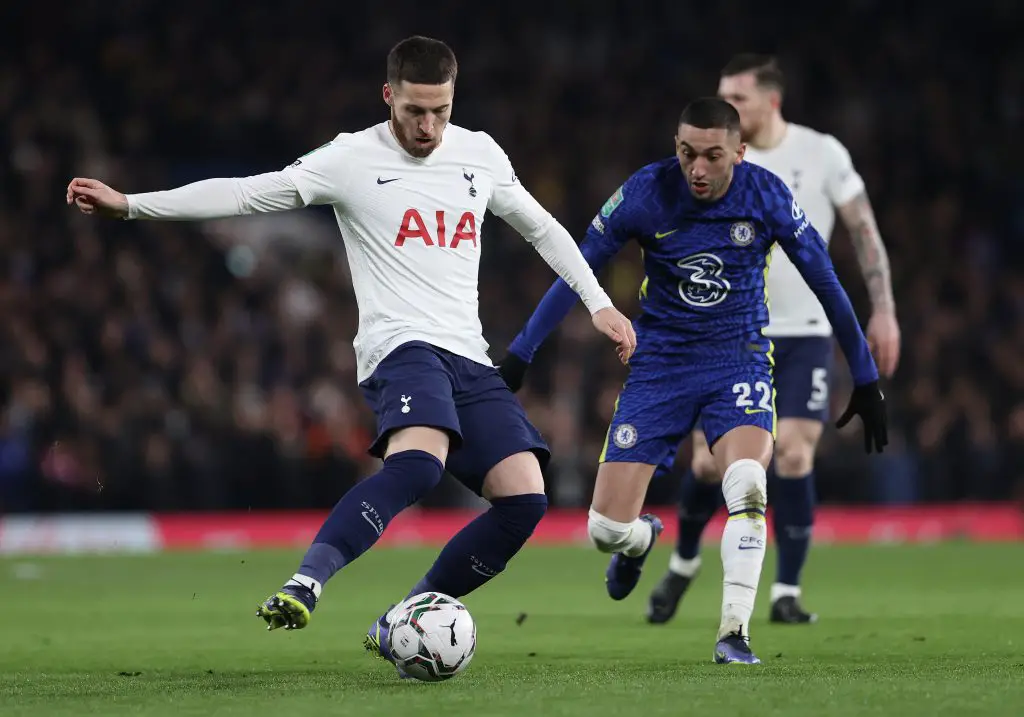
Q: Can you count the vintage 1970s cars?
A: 0